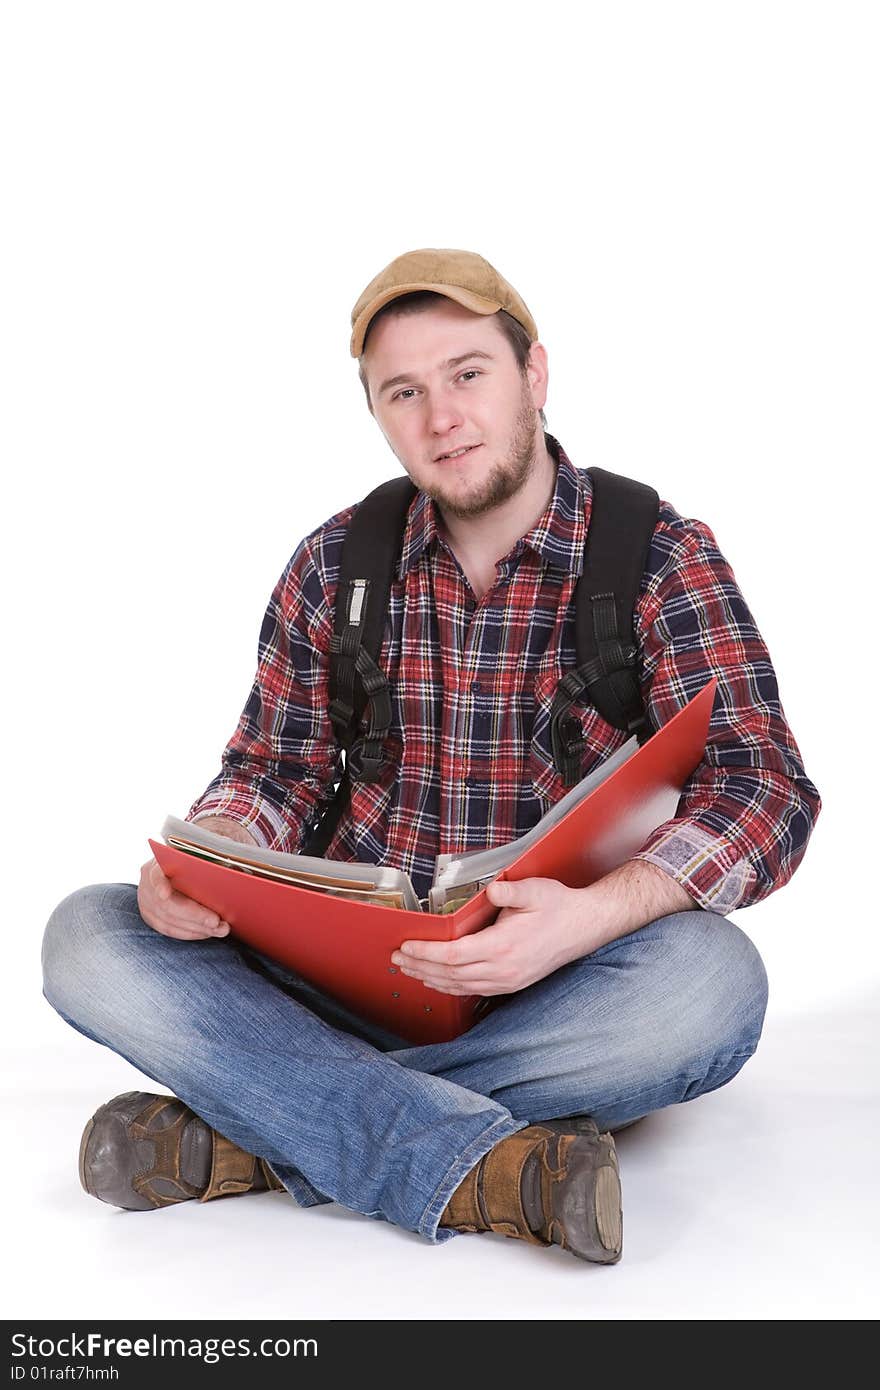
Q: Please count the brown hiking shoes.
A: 2